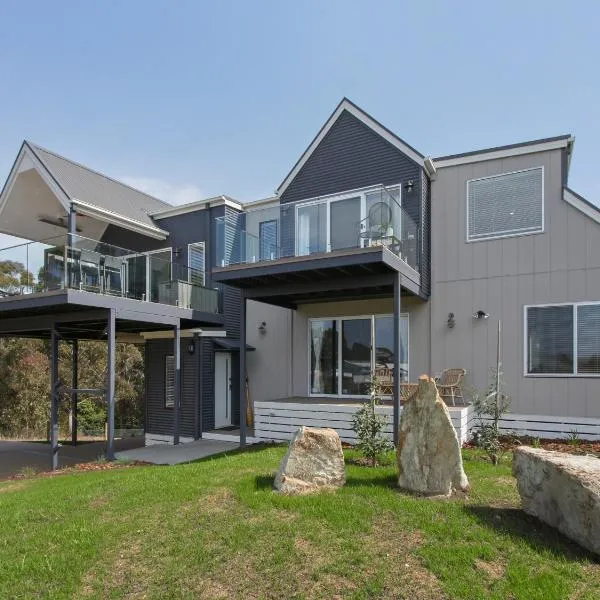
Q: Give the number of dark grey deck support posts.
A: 6